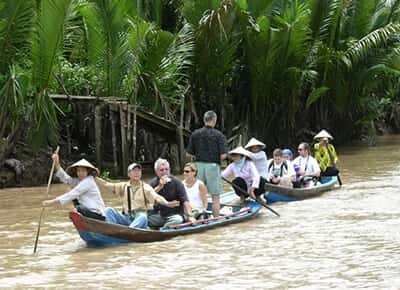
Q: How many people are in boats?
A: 11